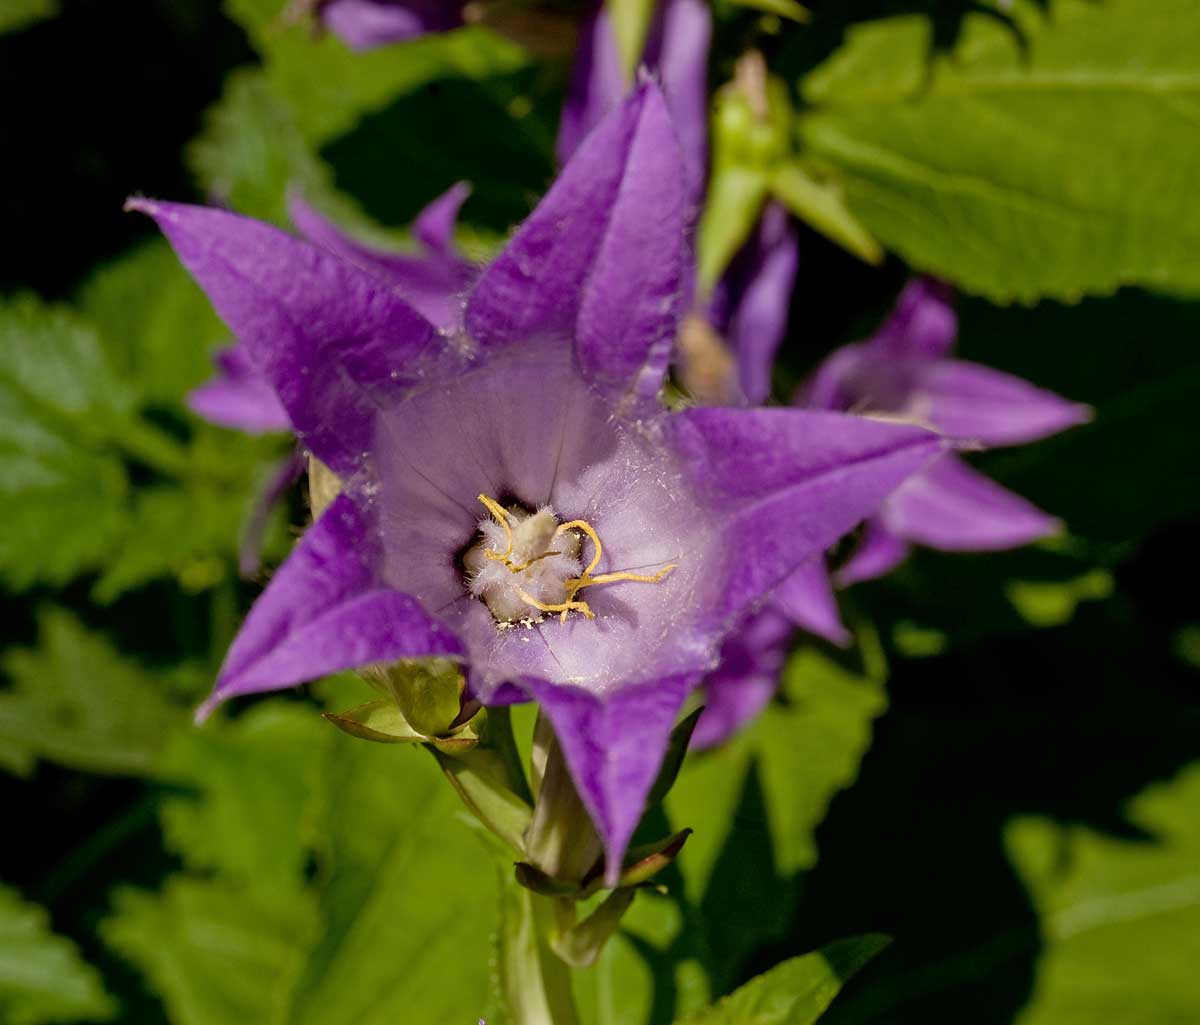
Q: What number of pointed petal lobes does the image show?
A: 5